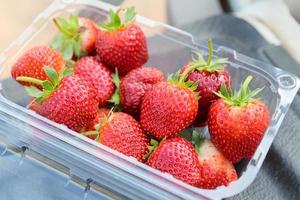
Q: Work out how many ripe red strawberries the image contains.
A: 12